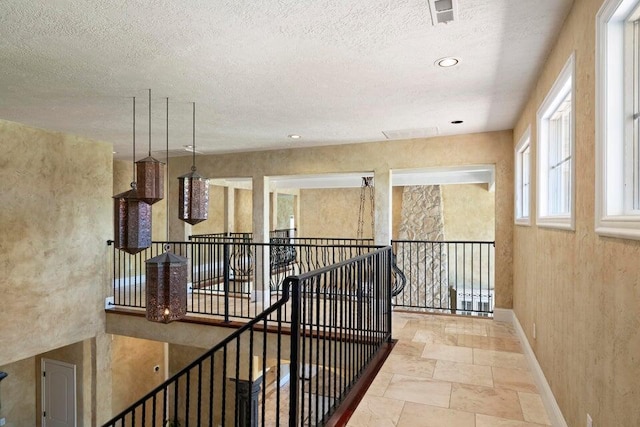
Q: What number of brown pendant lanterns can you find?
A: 4